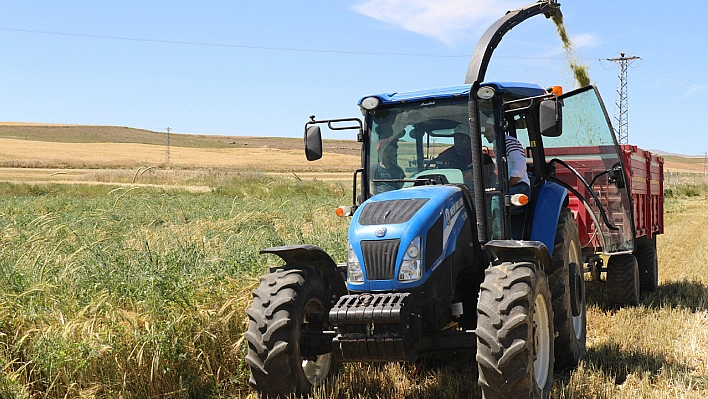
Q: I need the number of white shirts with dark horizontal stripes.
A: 1